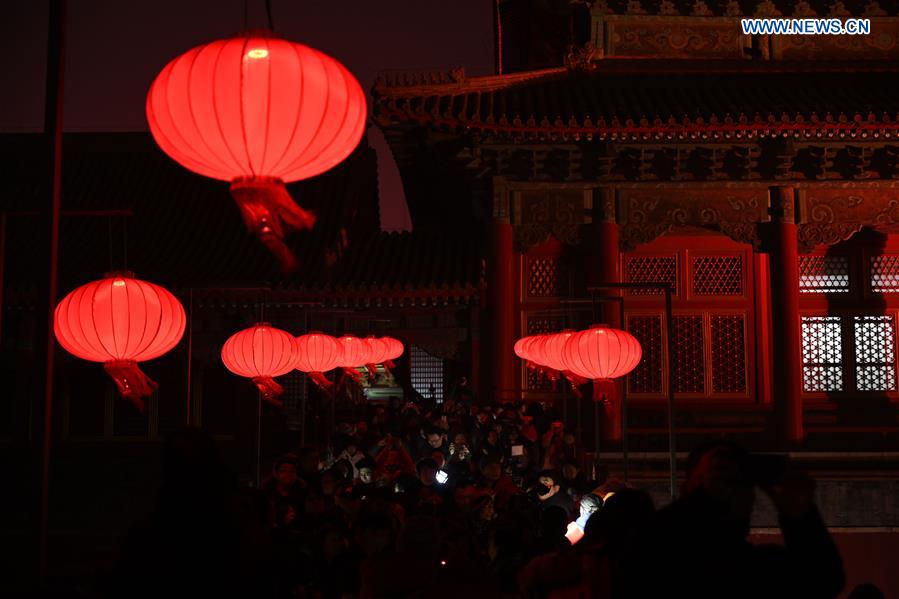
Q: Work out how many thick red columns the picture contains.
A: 3